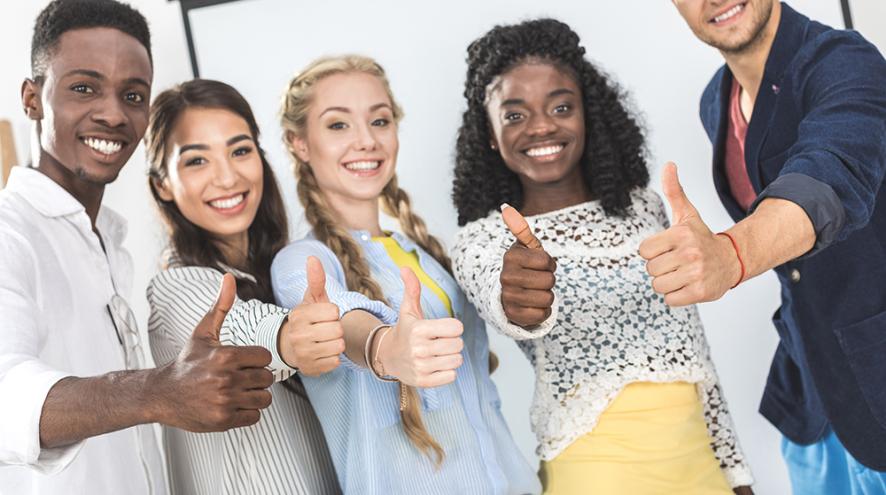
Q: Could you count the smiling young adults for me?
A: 5